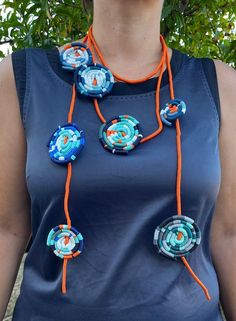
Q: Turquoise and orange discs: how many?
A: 7